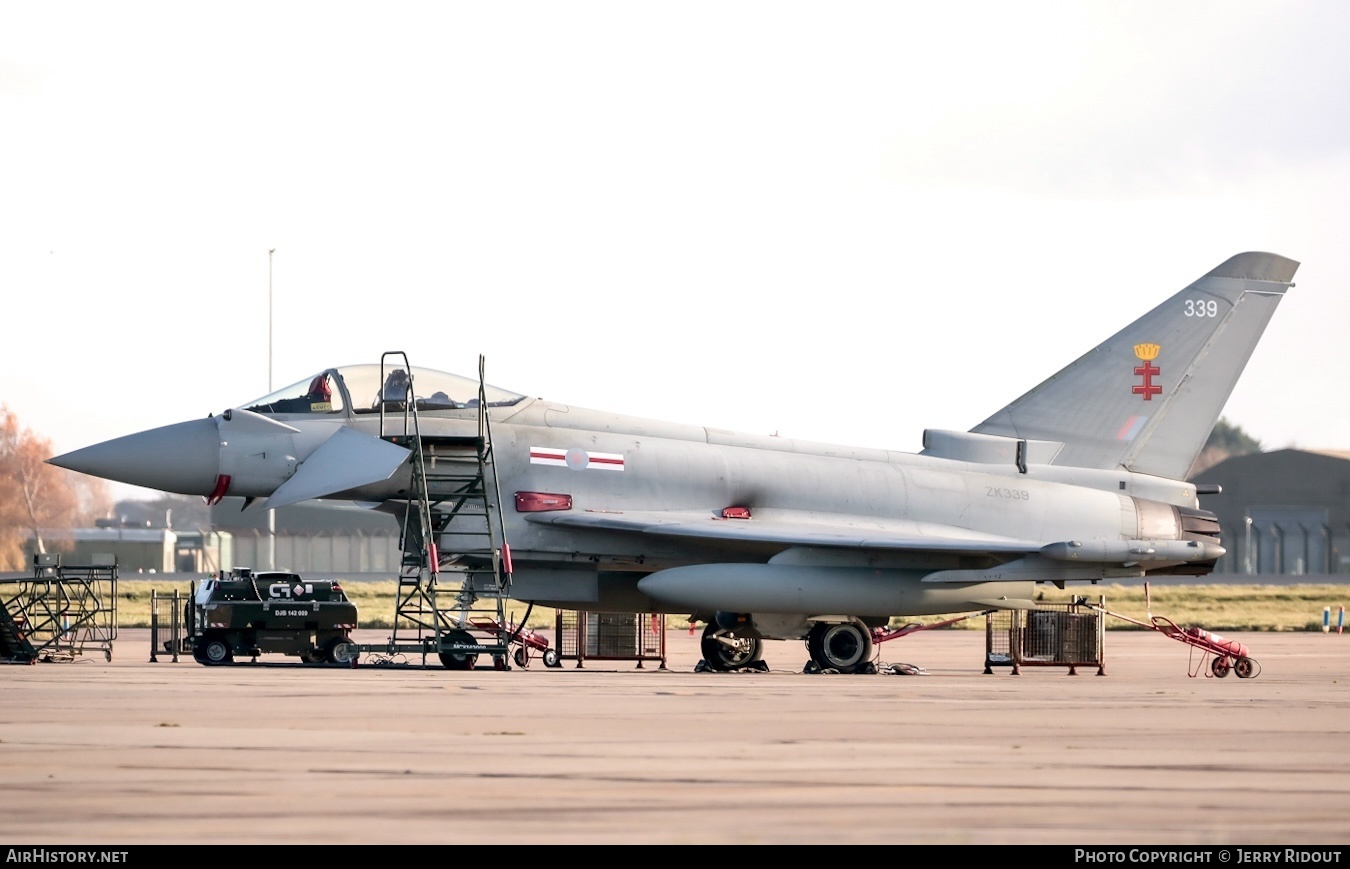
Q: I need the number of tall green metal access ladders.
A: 1